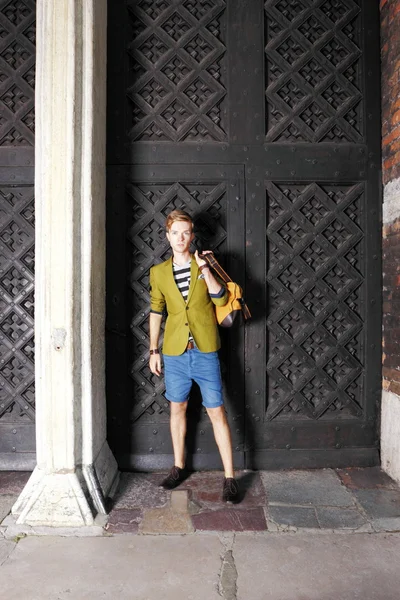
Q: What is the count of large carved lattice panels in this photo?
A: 6